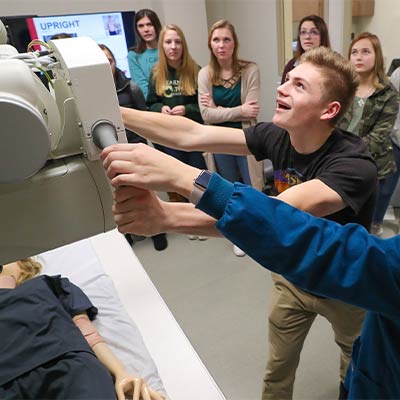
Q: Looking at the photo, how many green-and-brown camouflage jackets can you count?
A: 1